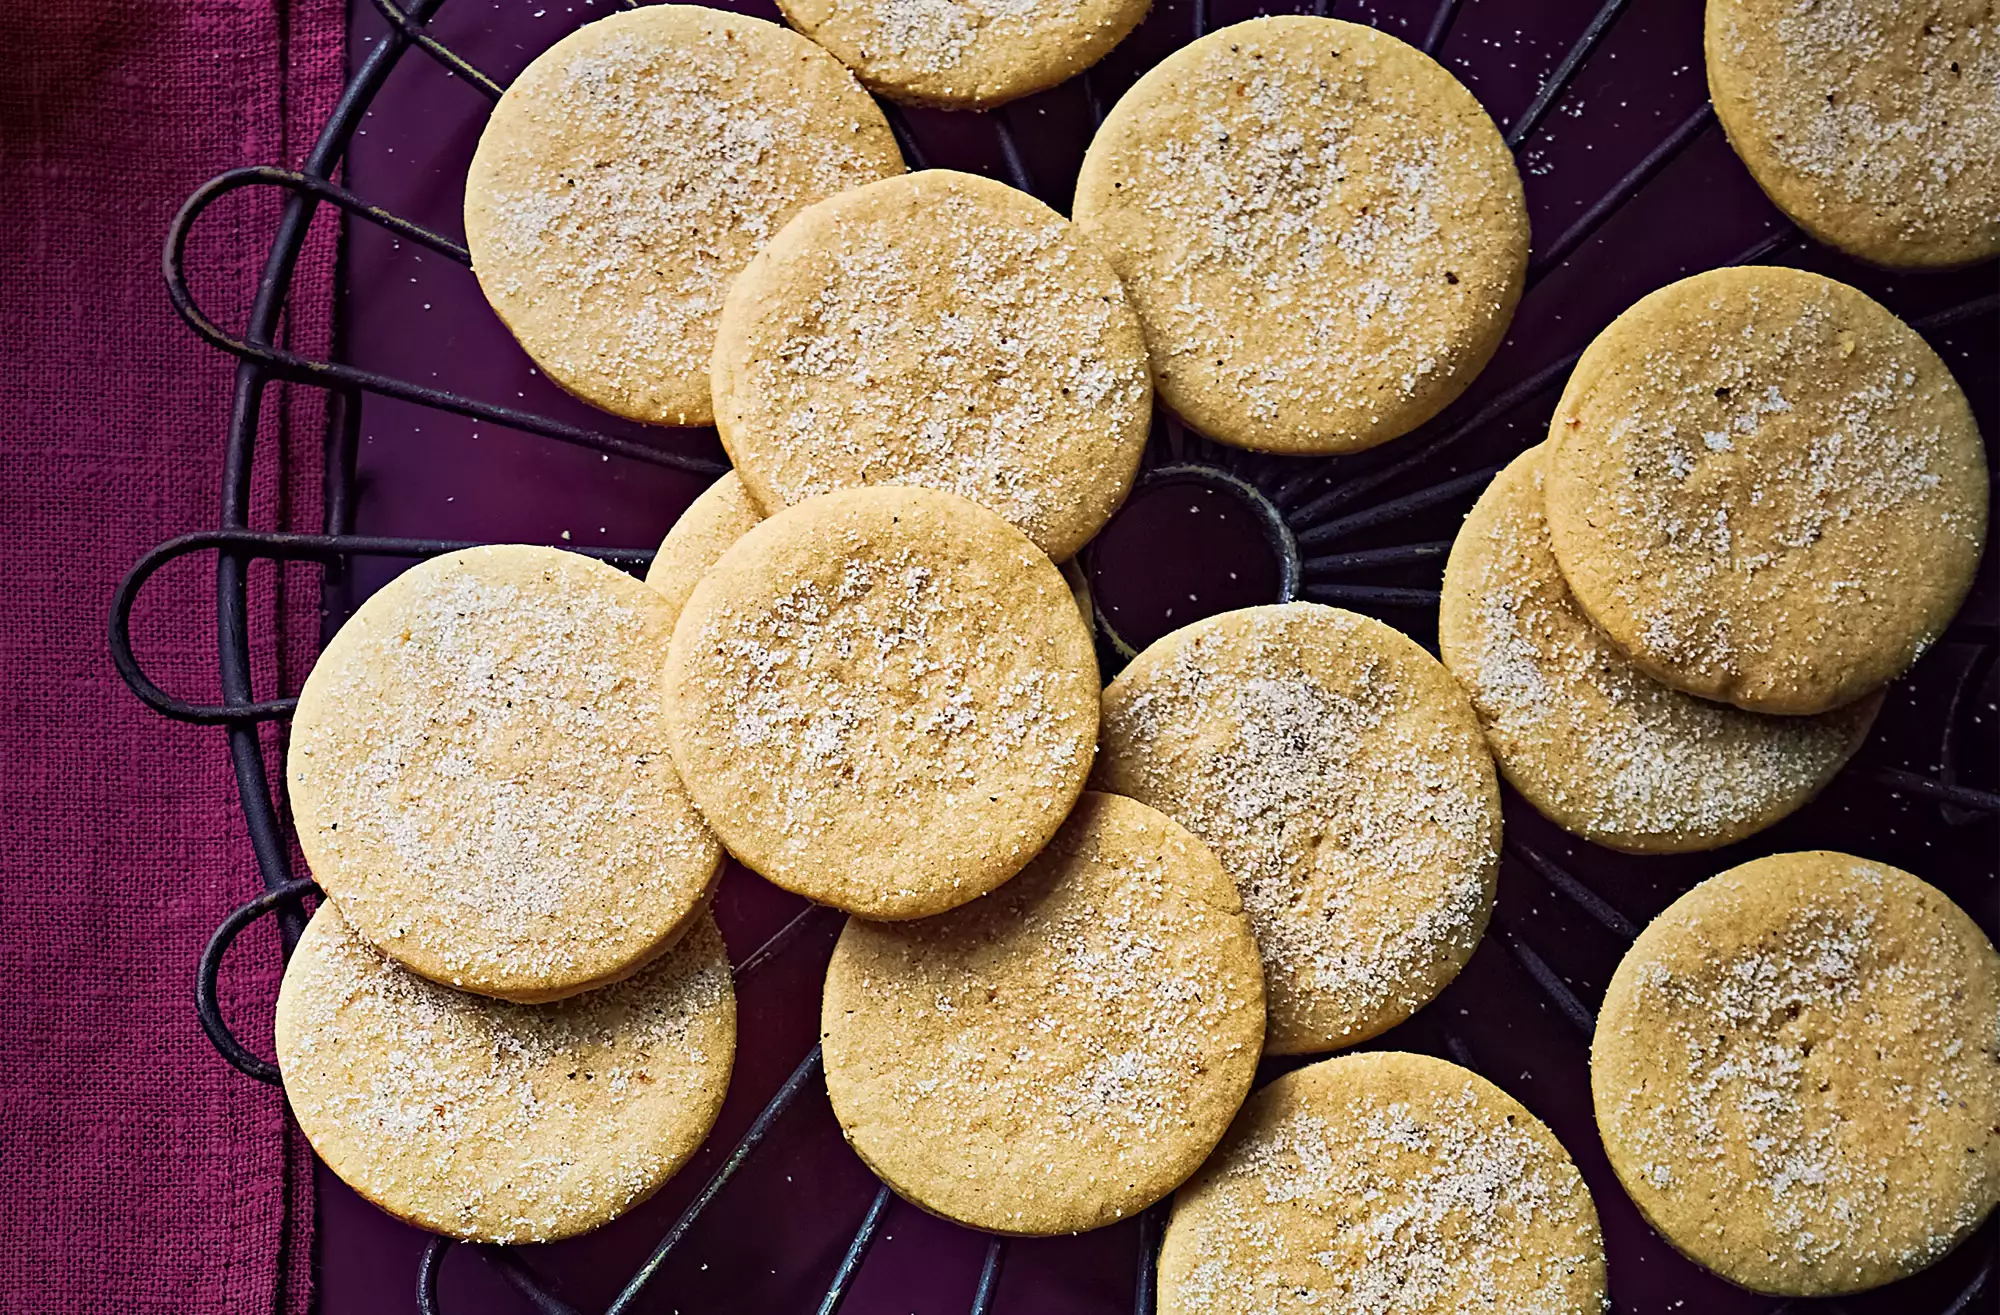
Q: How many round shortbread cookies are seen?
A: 15